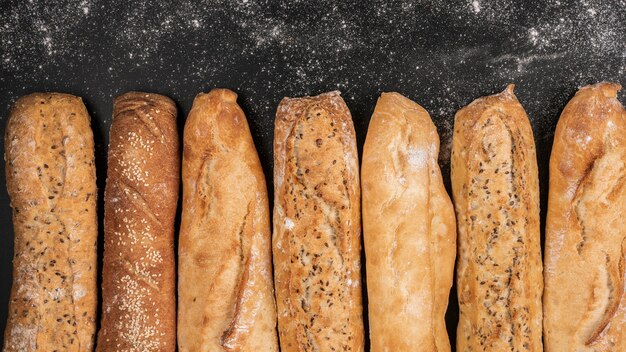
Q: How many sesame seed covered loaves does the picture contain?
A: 1